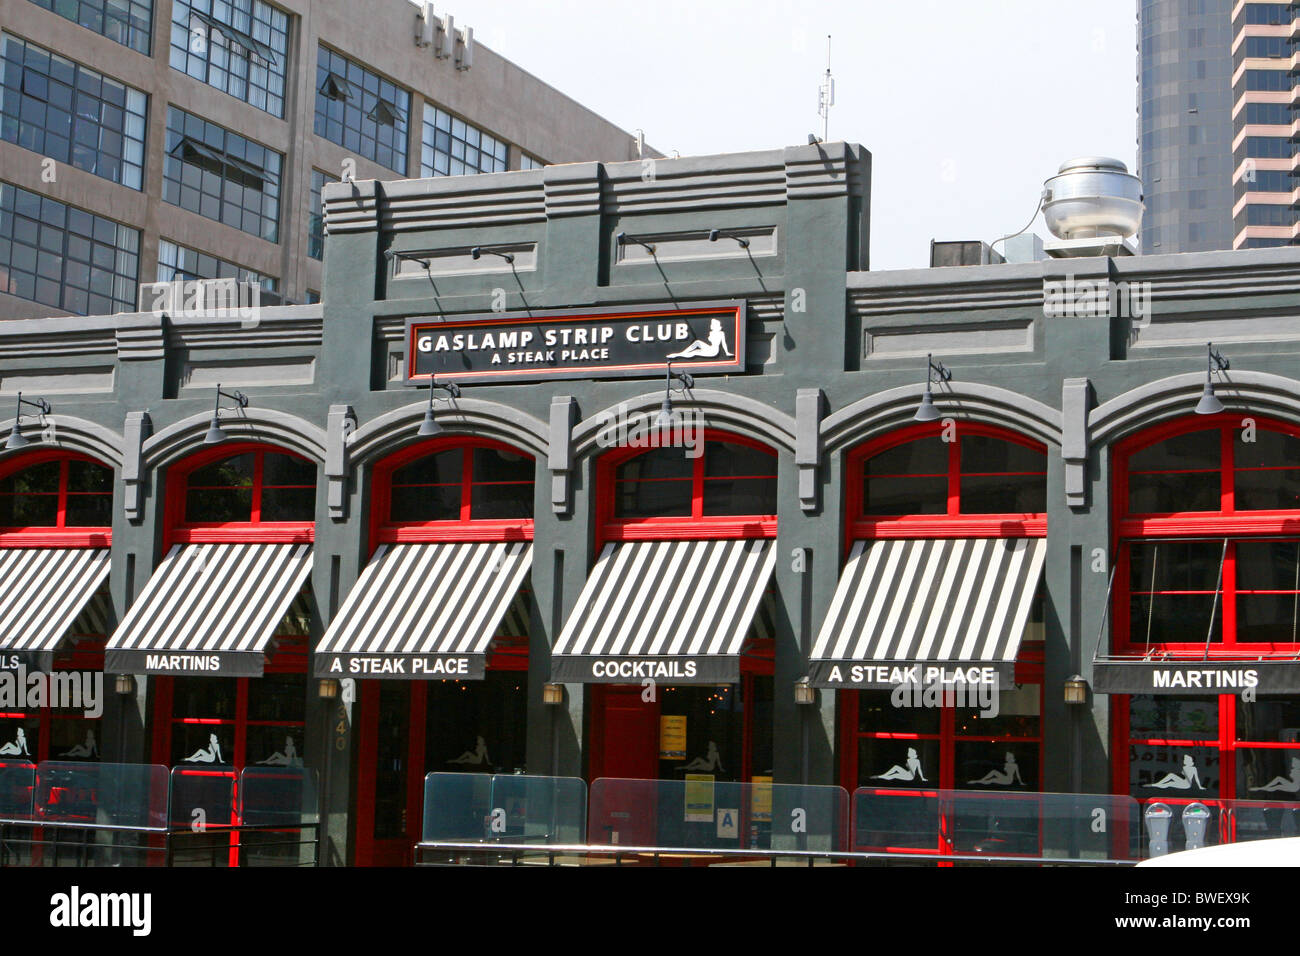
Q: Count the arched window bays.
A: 6